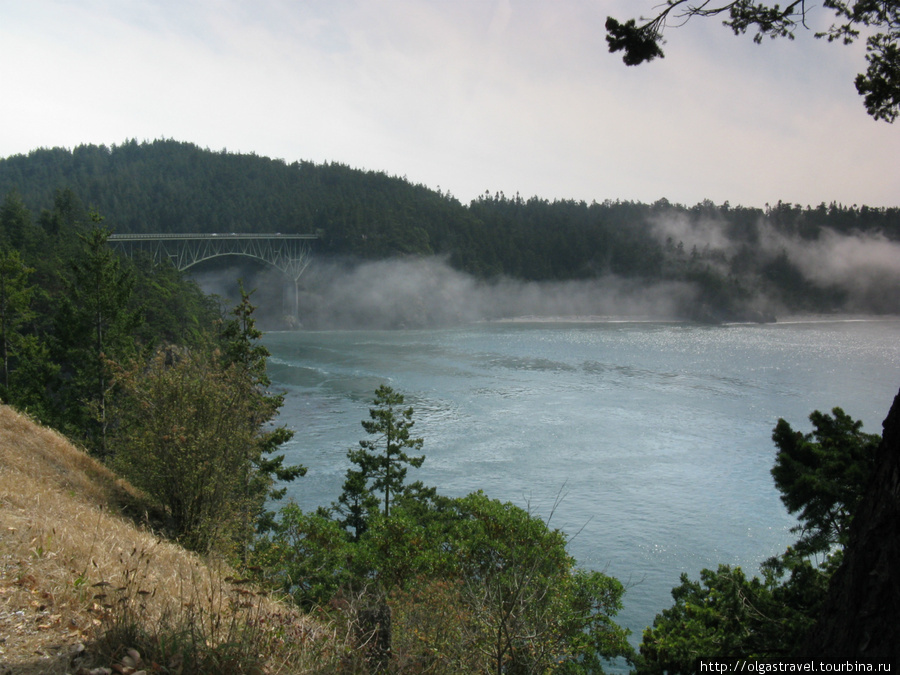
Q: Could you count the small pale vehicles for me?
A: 3